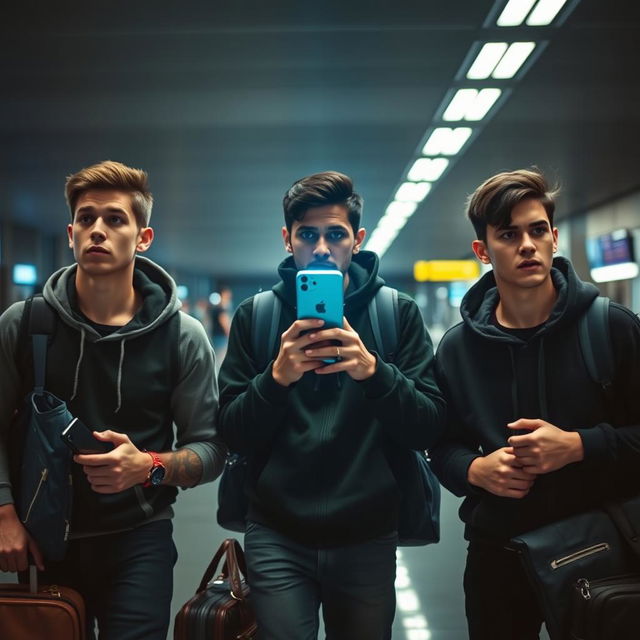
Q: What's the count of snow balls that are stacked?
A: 0